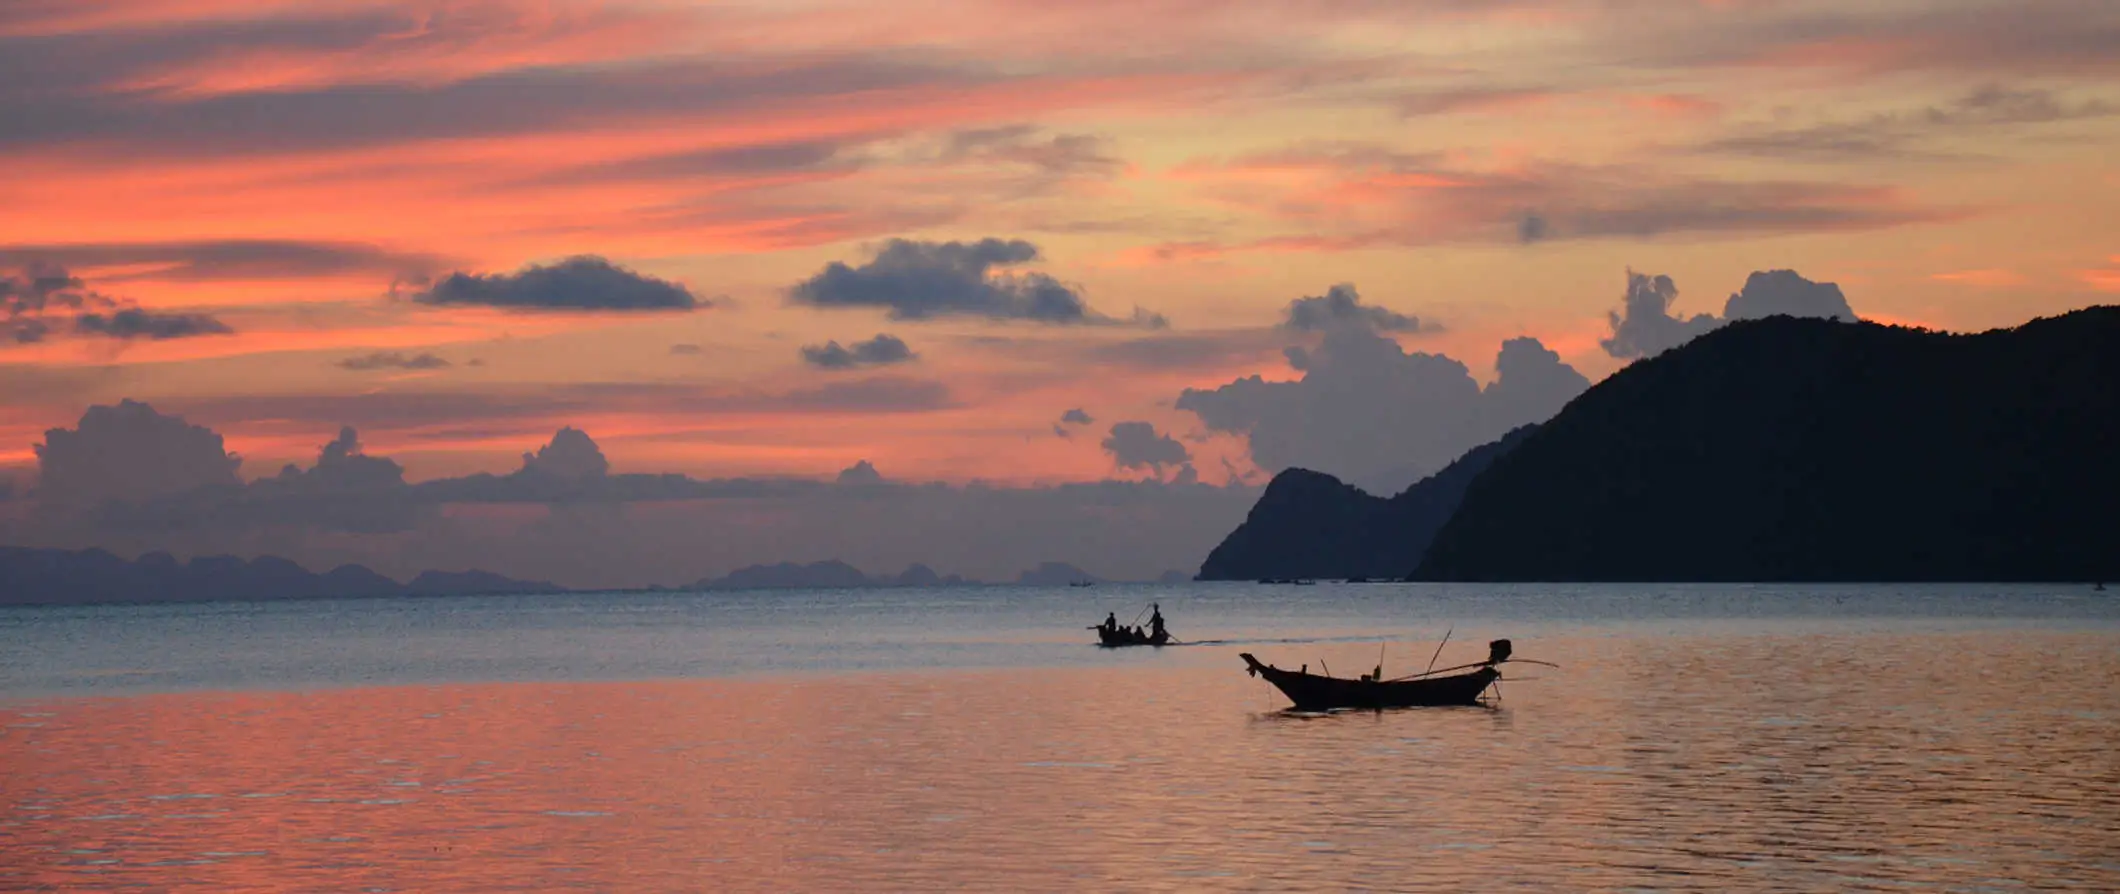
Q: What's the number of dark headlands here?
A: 2